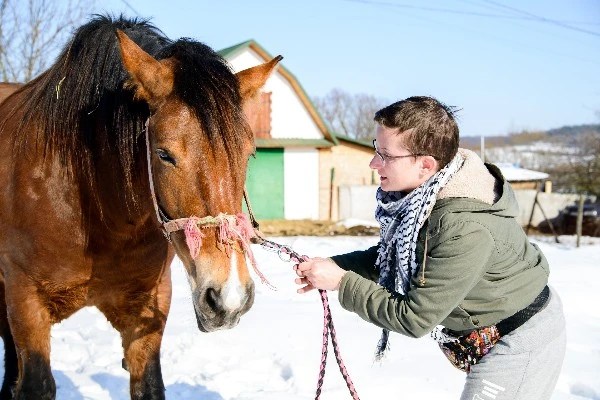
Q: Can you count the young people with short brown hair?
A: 1